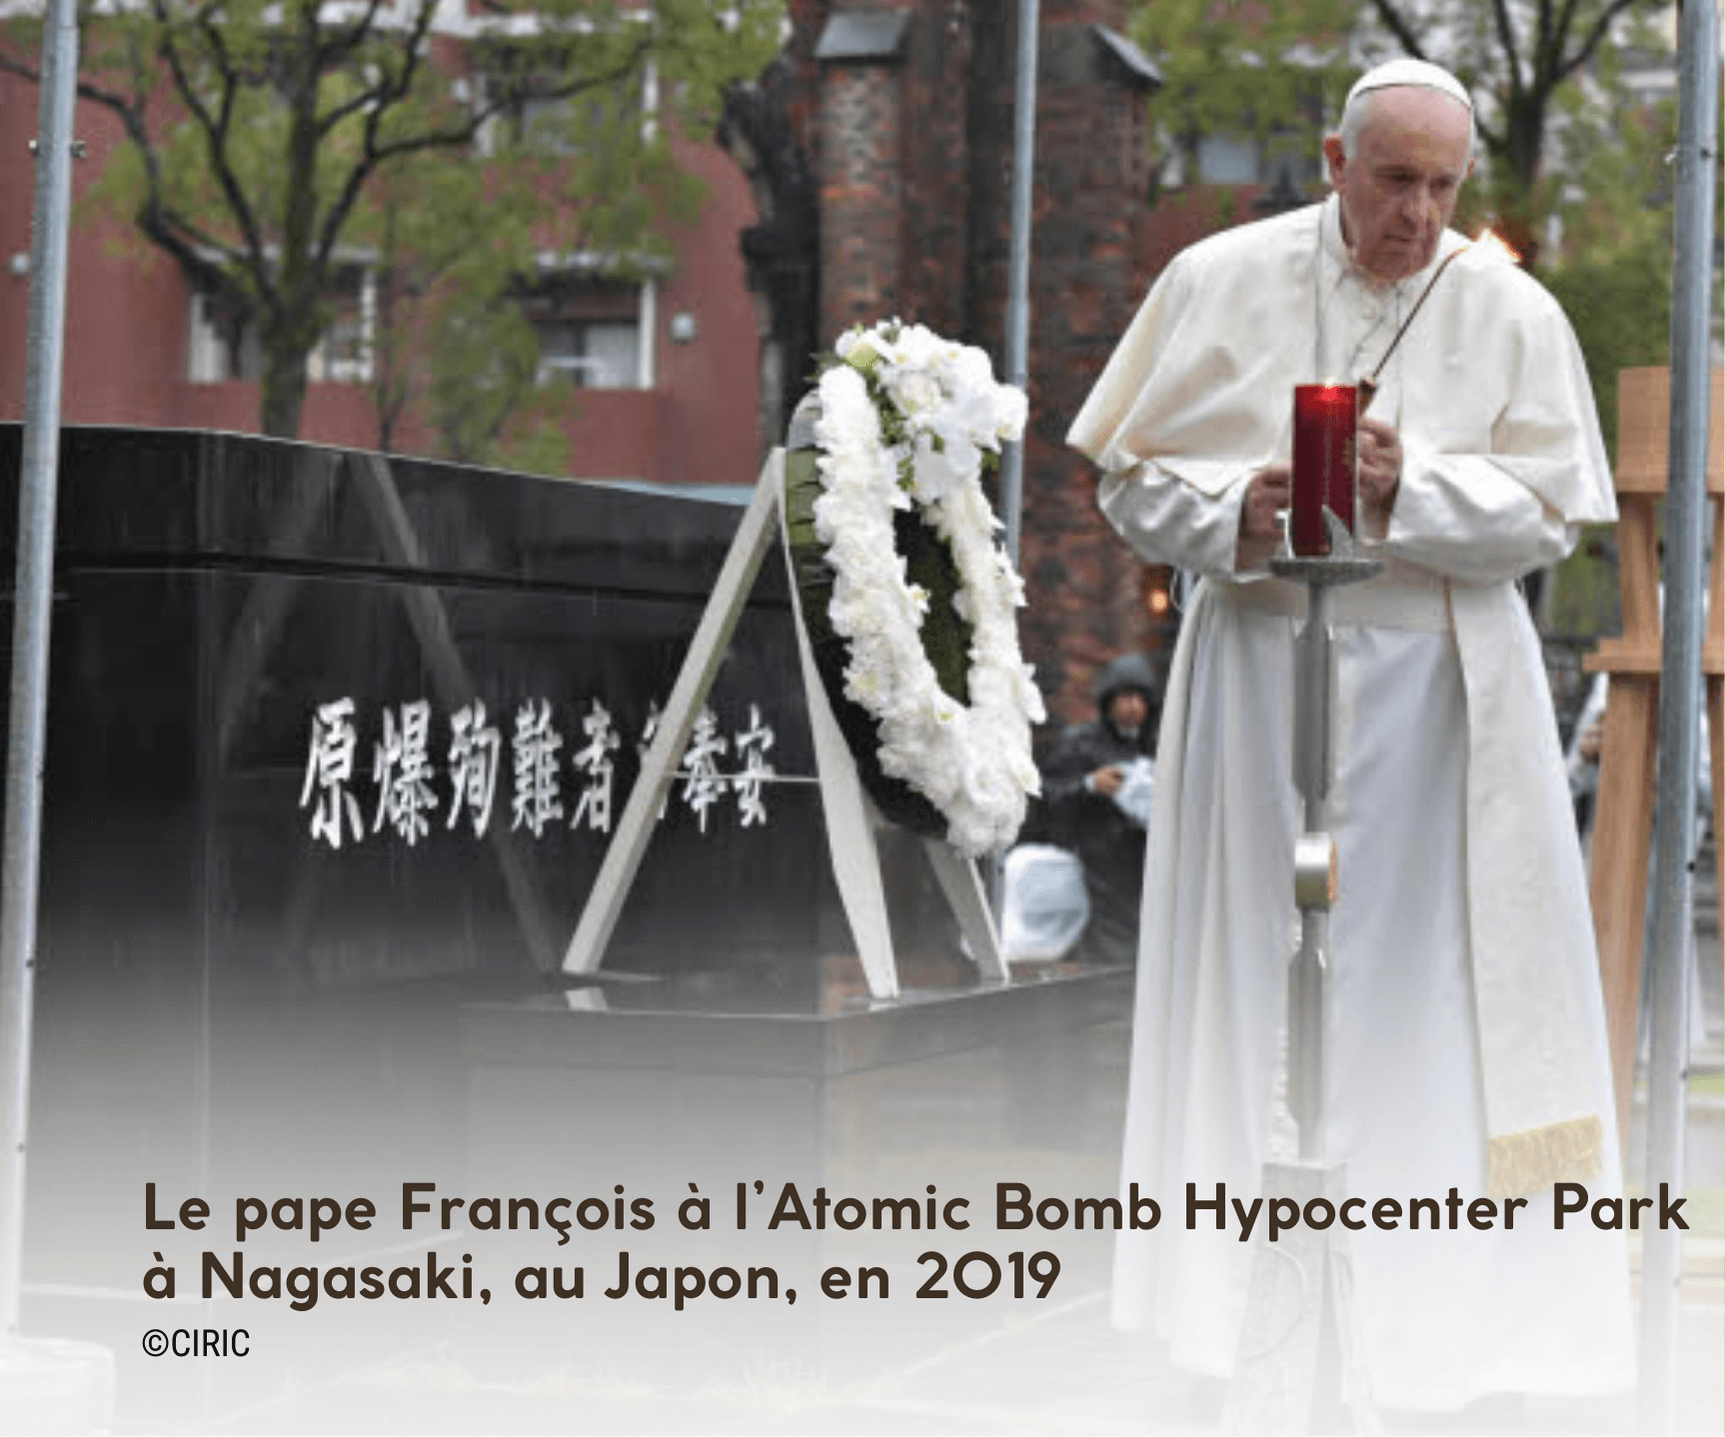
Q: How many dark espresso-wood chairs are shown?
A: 0